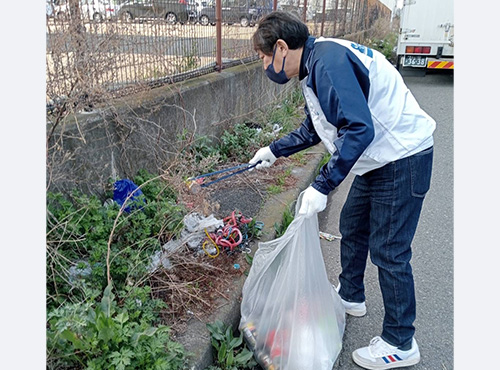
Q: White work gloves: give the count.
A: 2